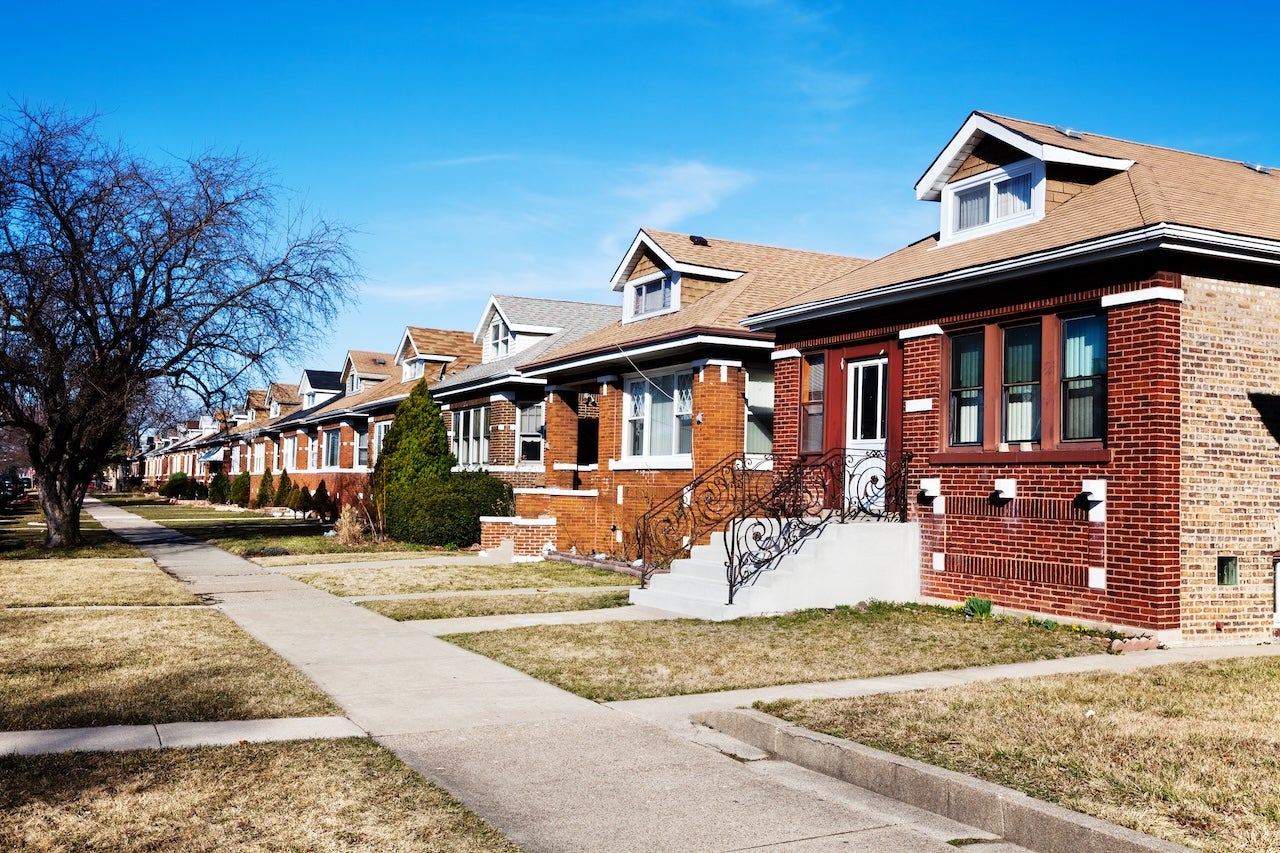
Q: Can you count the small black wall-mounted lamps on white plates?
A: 3